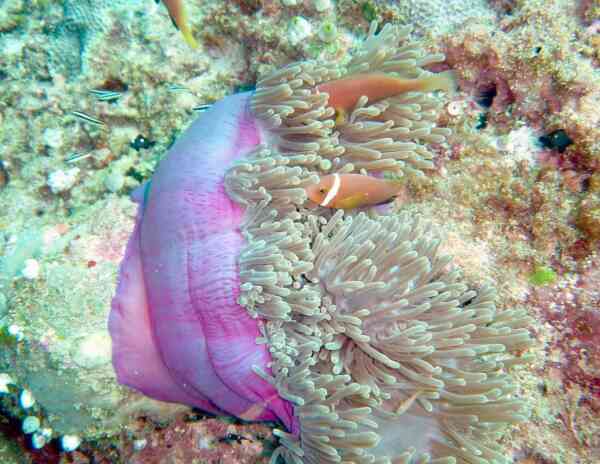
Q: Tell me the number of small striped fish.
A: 5